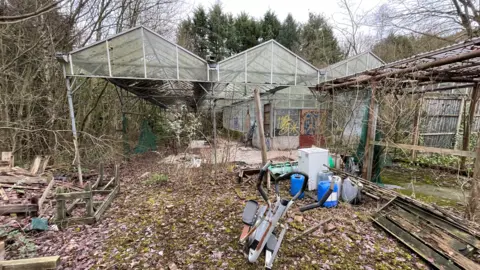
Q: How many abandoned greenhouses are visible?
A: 3